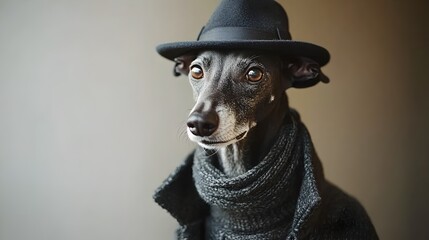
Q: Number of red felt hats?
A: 0